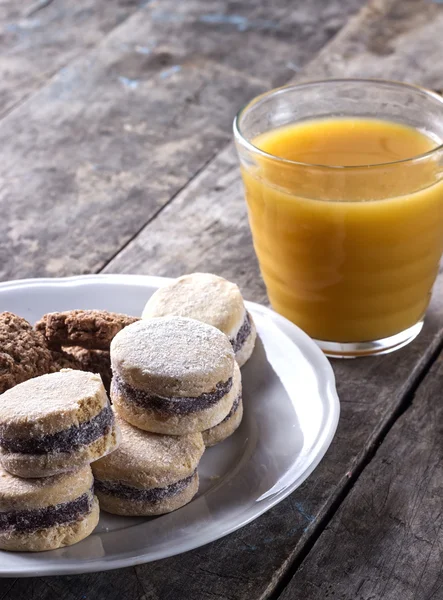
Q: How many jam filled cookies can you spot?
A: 6